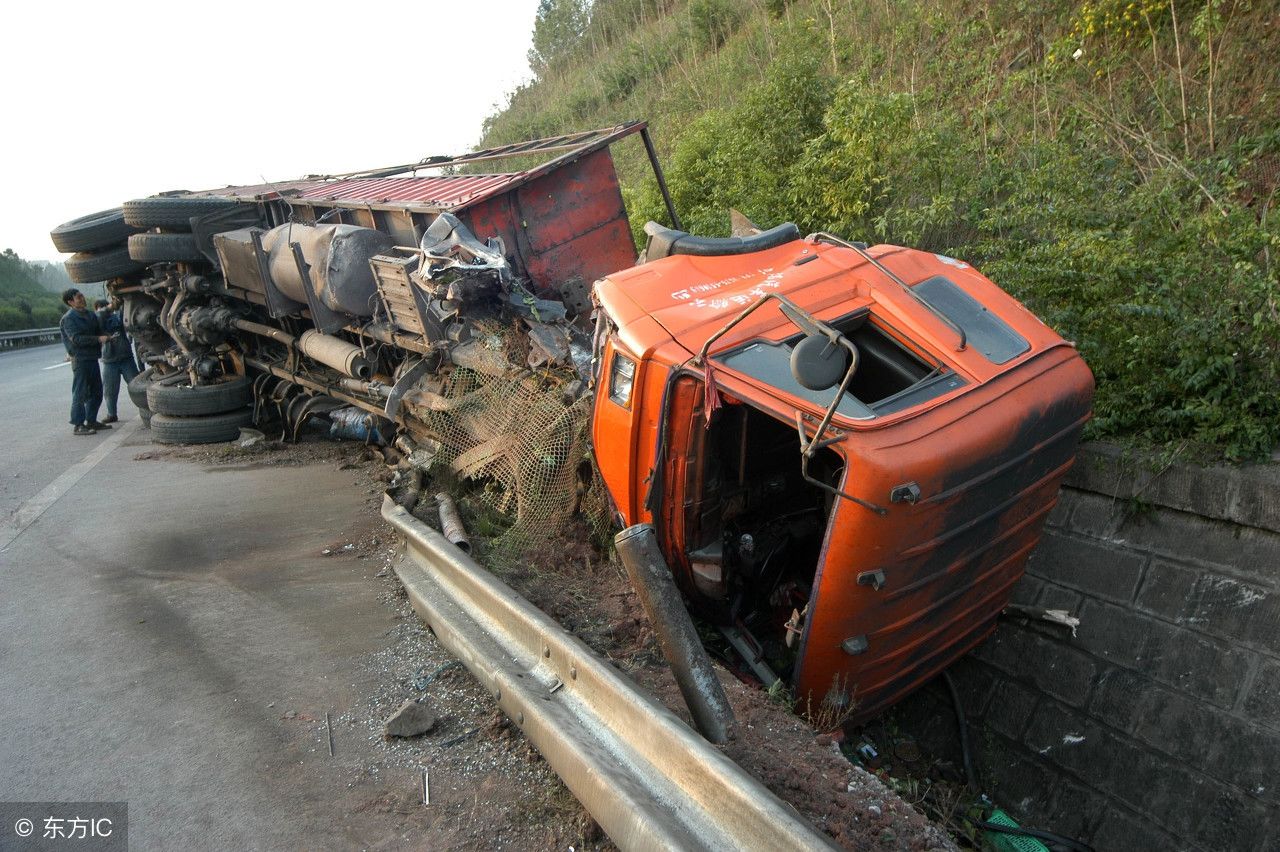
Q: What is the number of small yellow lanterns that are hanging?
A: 0